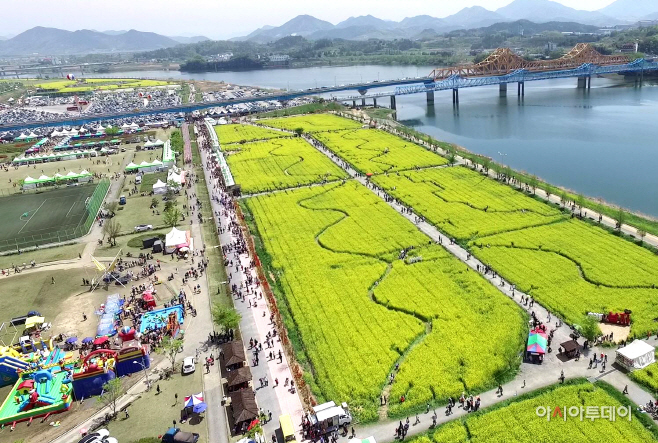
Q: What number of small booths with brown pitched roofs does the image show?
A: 4